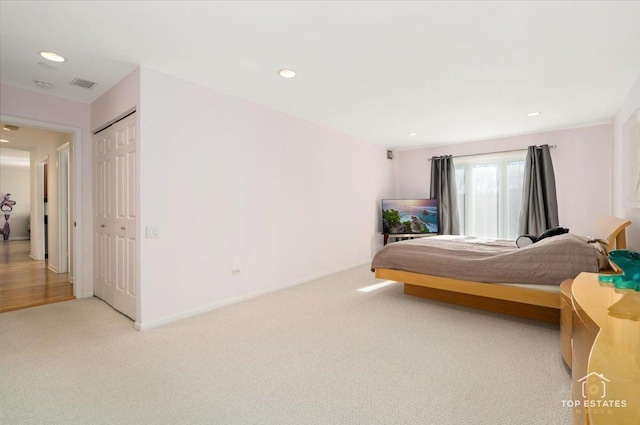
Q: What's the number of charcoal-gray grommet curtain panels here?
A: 2